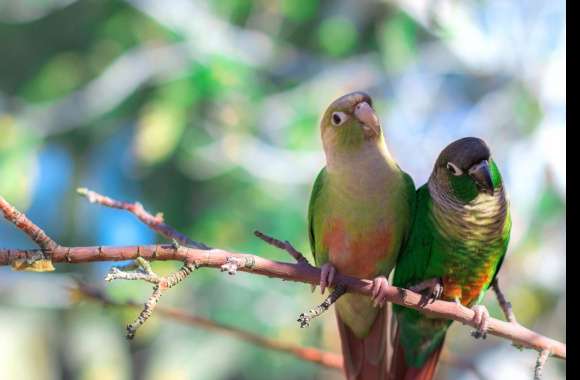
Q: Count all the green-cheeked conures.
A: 2